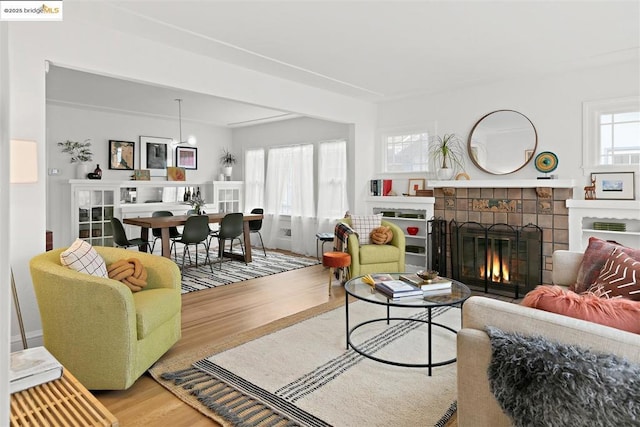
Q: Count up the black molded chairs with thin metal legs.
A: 6